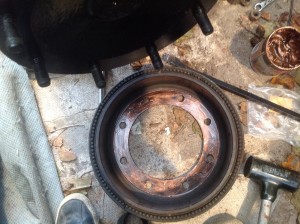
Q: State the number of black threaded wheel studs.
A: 5